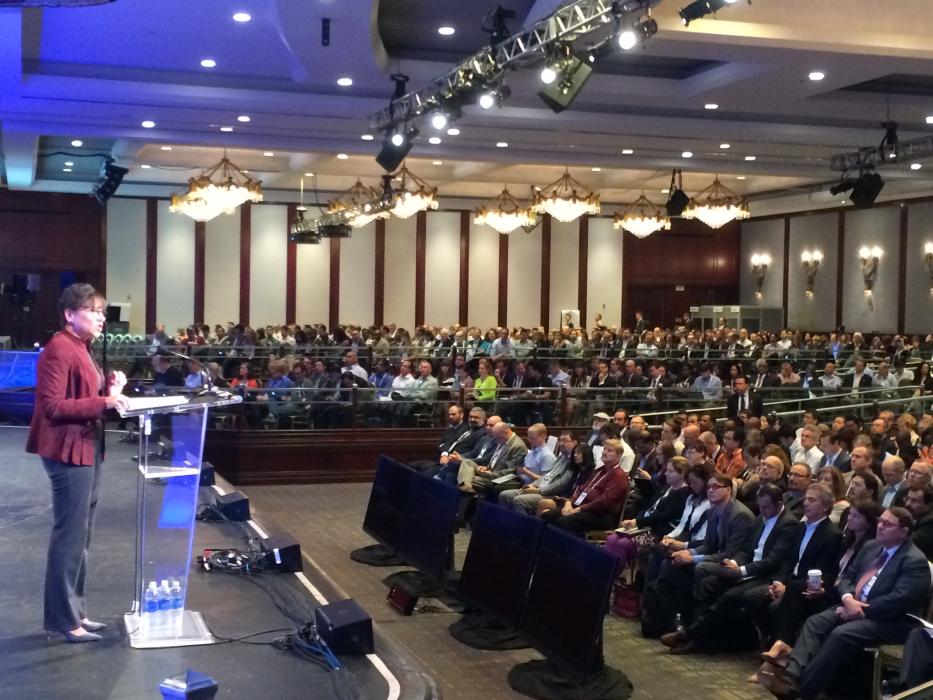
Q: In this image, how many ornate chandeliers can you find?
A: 7